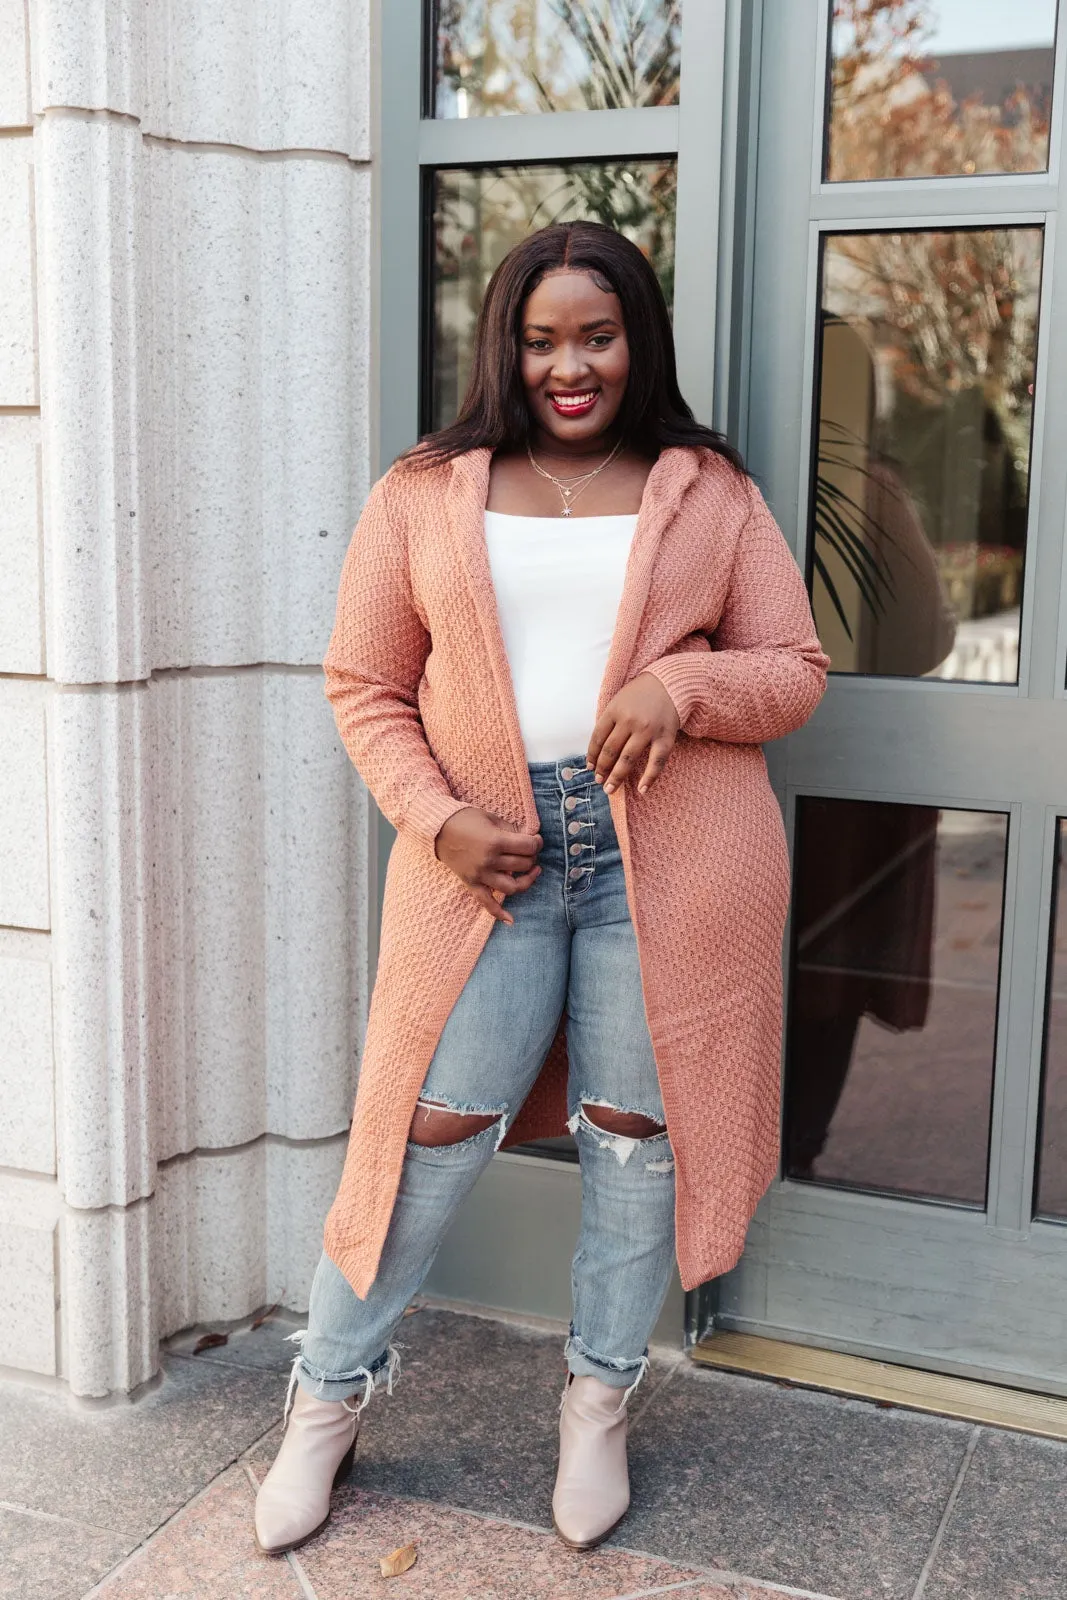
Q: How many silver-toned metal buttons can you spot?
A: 5